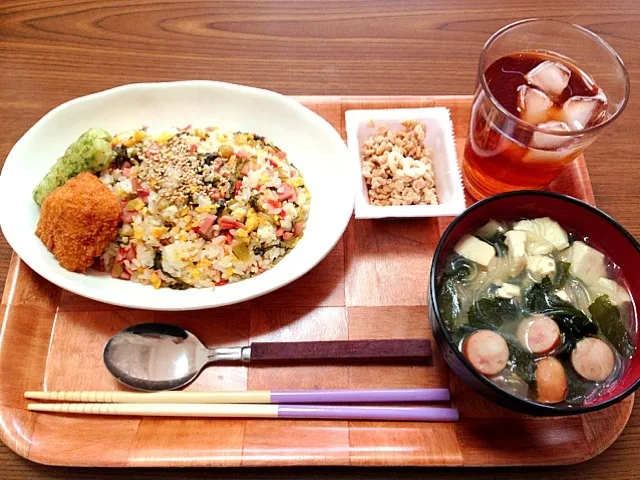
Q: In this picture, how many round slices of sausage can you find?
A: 3